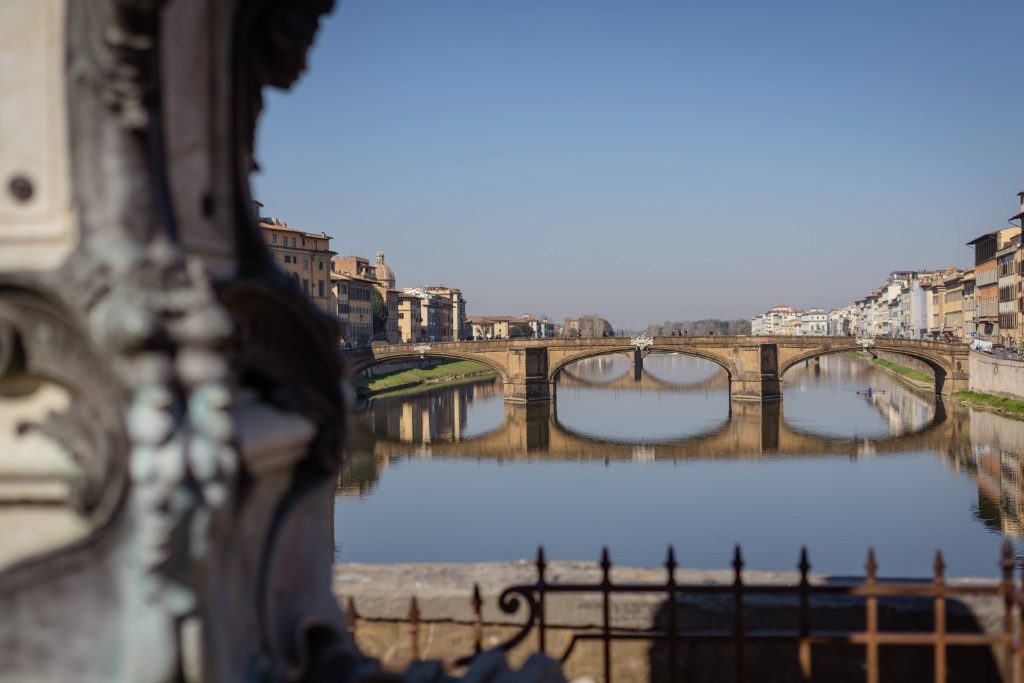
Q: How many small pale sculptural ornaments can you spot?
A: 3